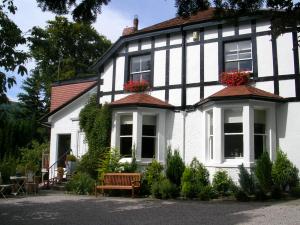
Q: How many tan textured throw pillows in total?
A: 0